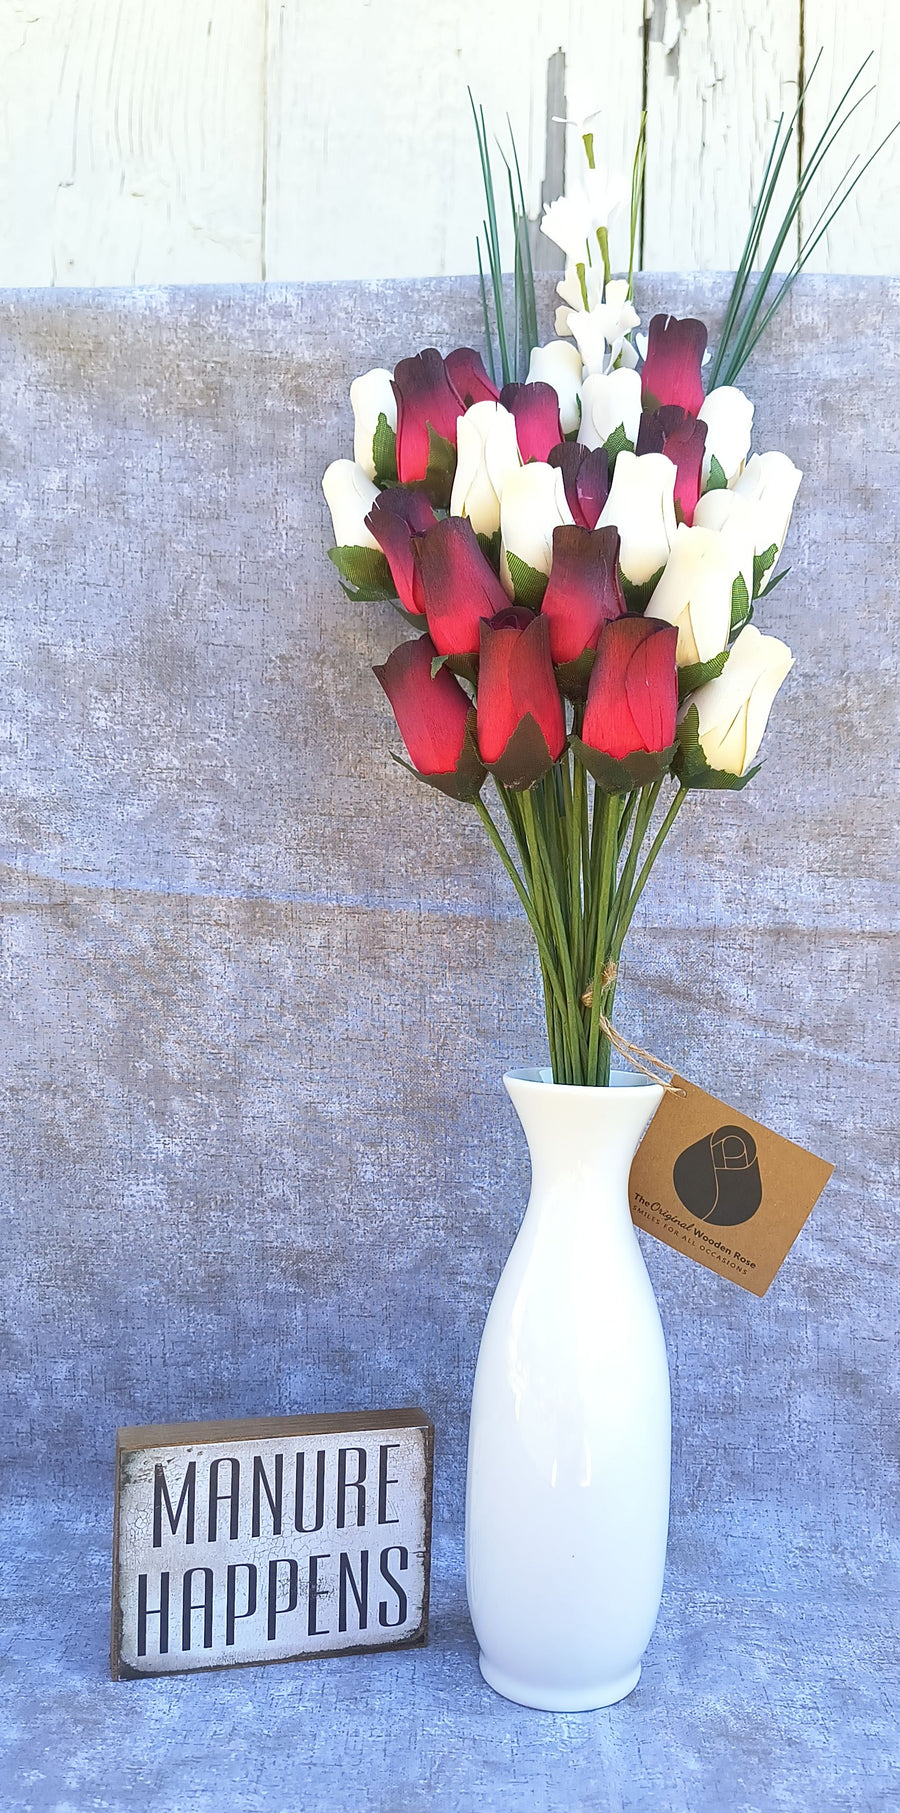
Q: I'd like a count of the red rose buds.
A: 12